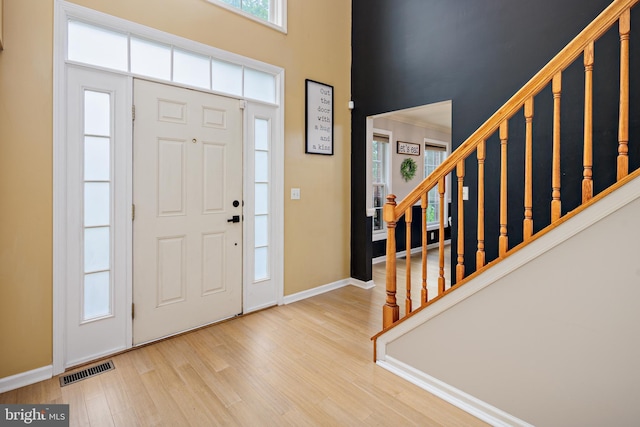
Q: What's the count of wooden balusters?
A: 10